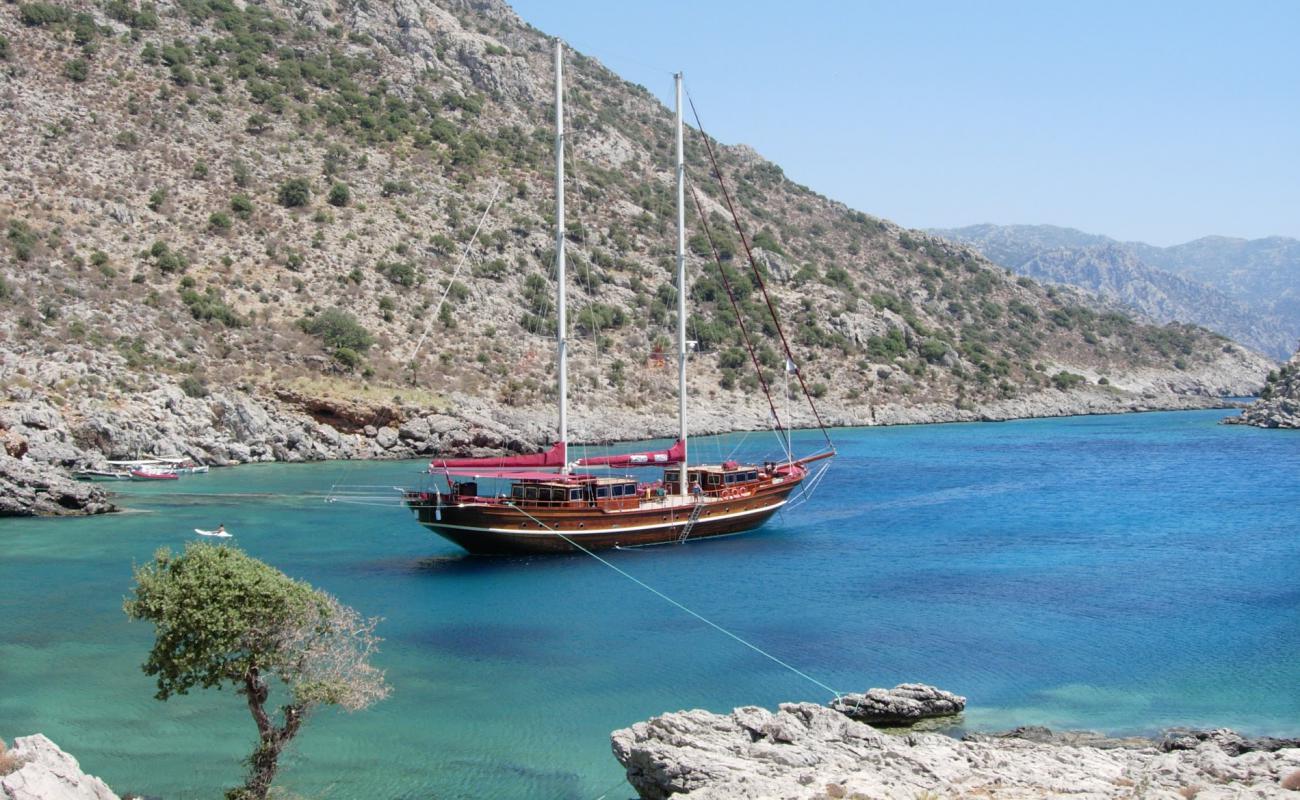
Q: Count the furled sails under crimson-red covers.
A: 2